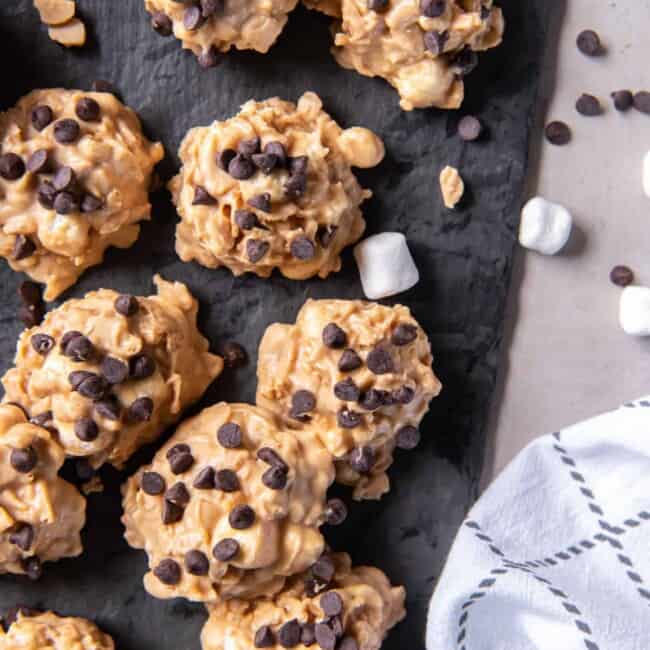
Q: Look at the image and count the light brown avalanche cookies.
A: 10